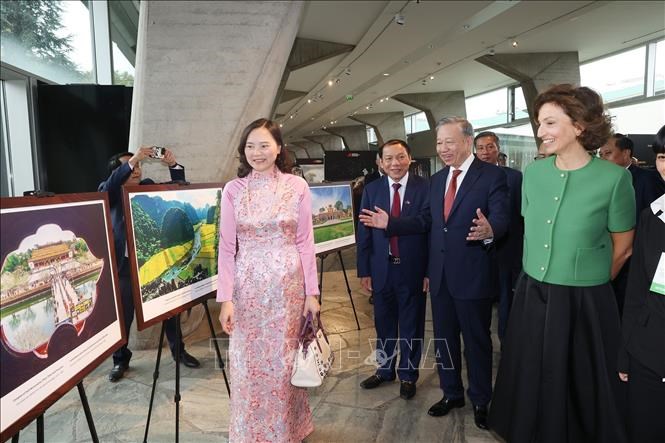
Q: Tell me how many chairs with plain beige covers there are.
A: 0